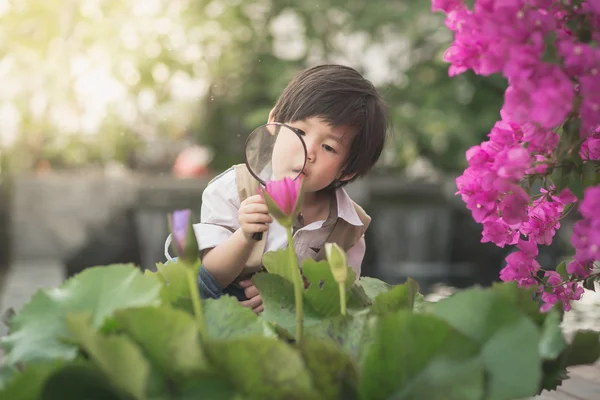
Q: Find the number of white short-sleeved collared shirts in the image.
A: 1